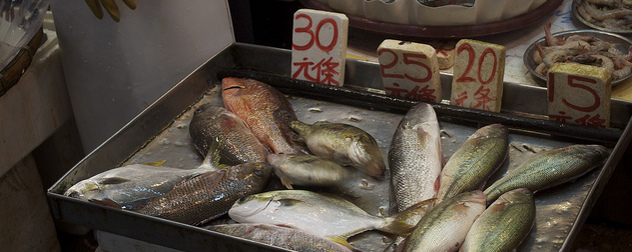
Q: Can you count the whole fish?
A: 13